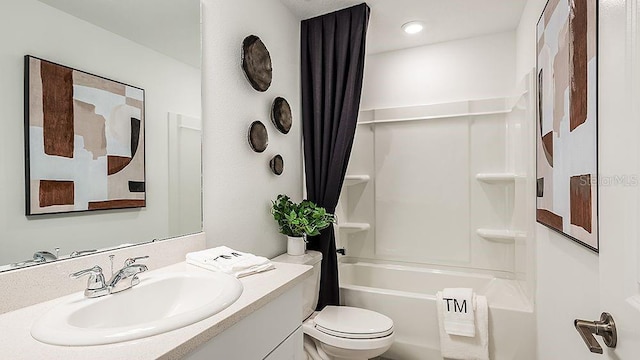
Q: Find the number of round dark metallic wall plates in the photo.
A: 4